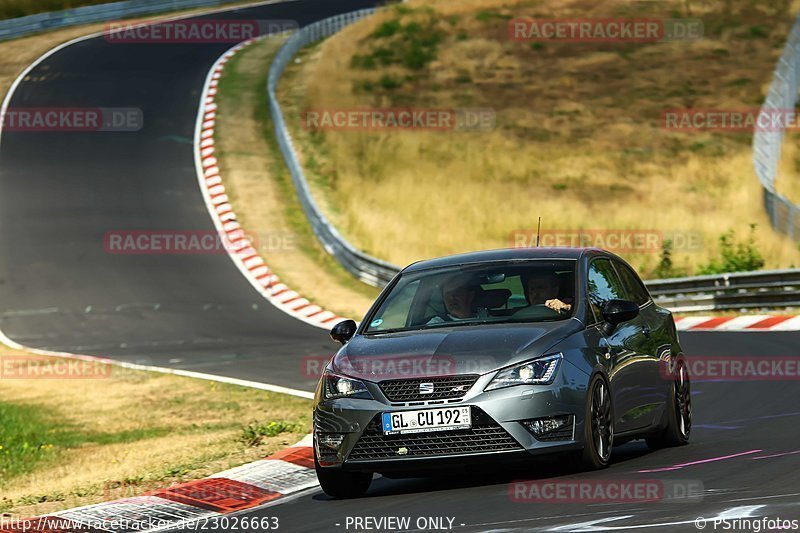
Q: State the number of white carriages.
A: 0